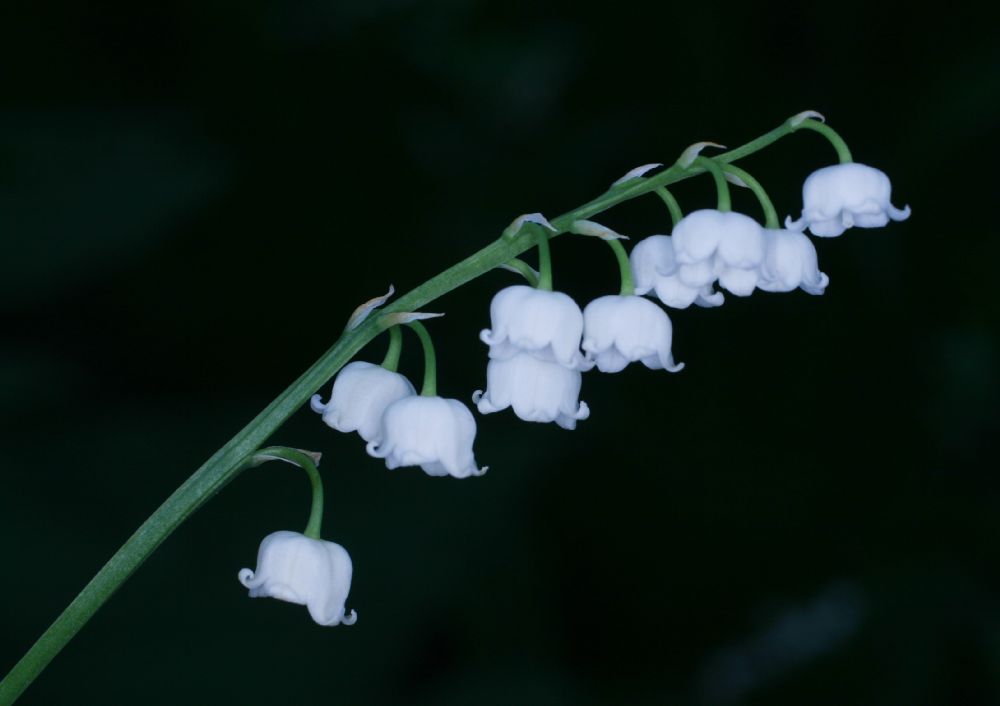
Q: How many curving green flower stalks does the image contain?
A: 10